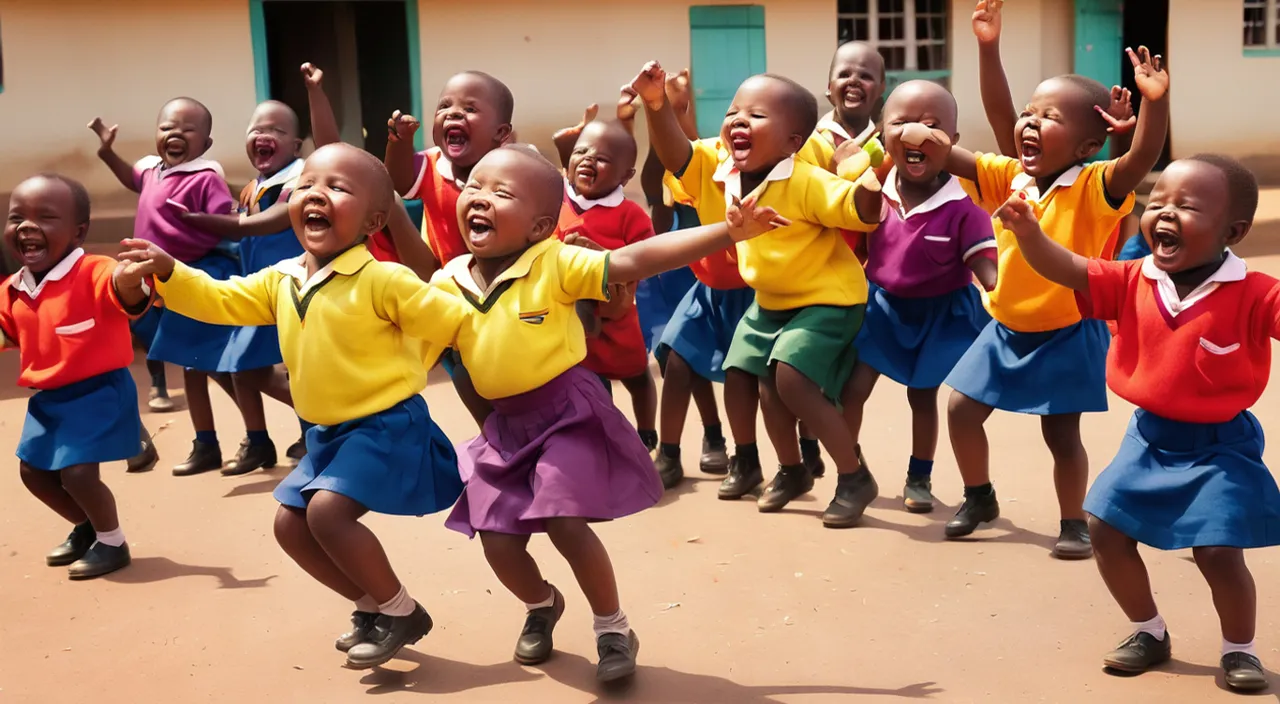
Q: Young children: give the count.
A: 12